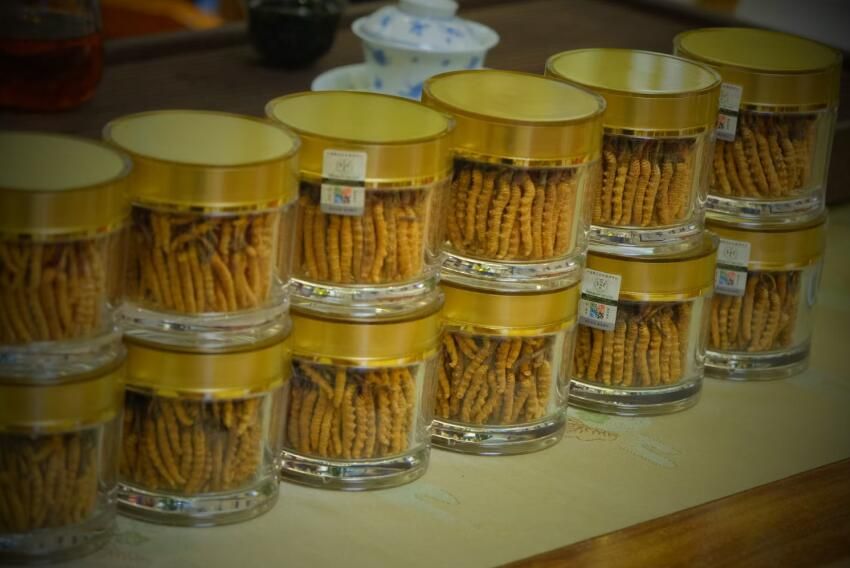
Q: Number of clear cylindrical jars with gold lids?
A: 12